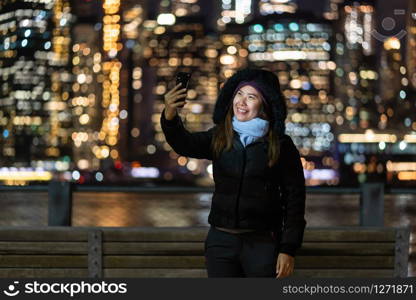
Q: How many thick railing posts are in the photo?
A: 2